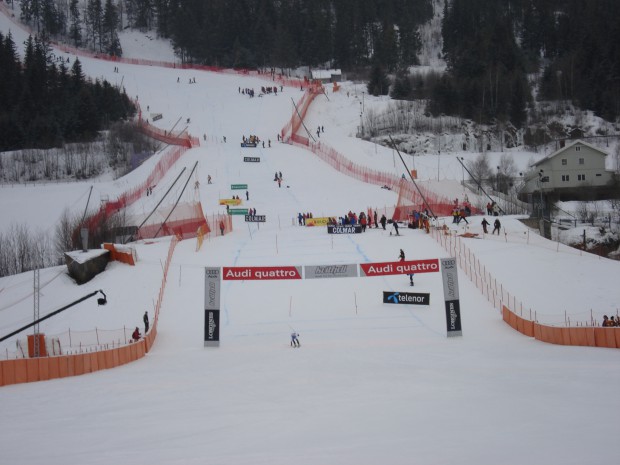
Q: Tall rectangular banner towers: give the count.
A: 2